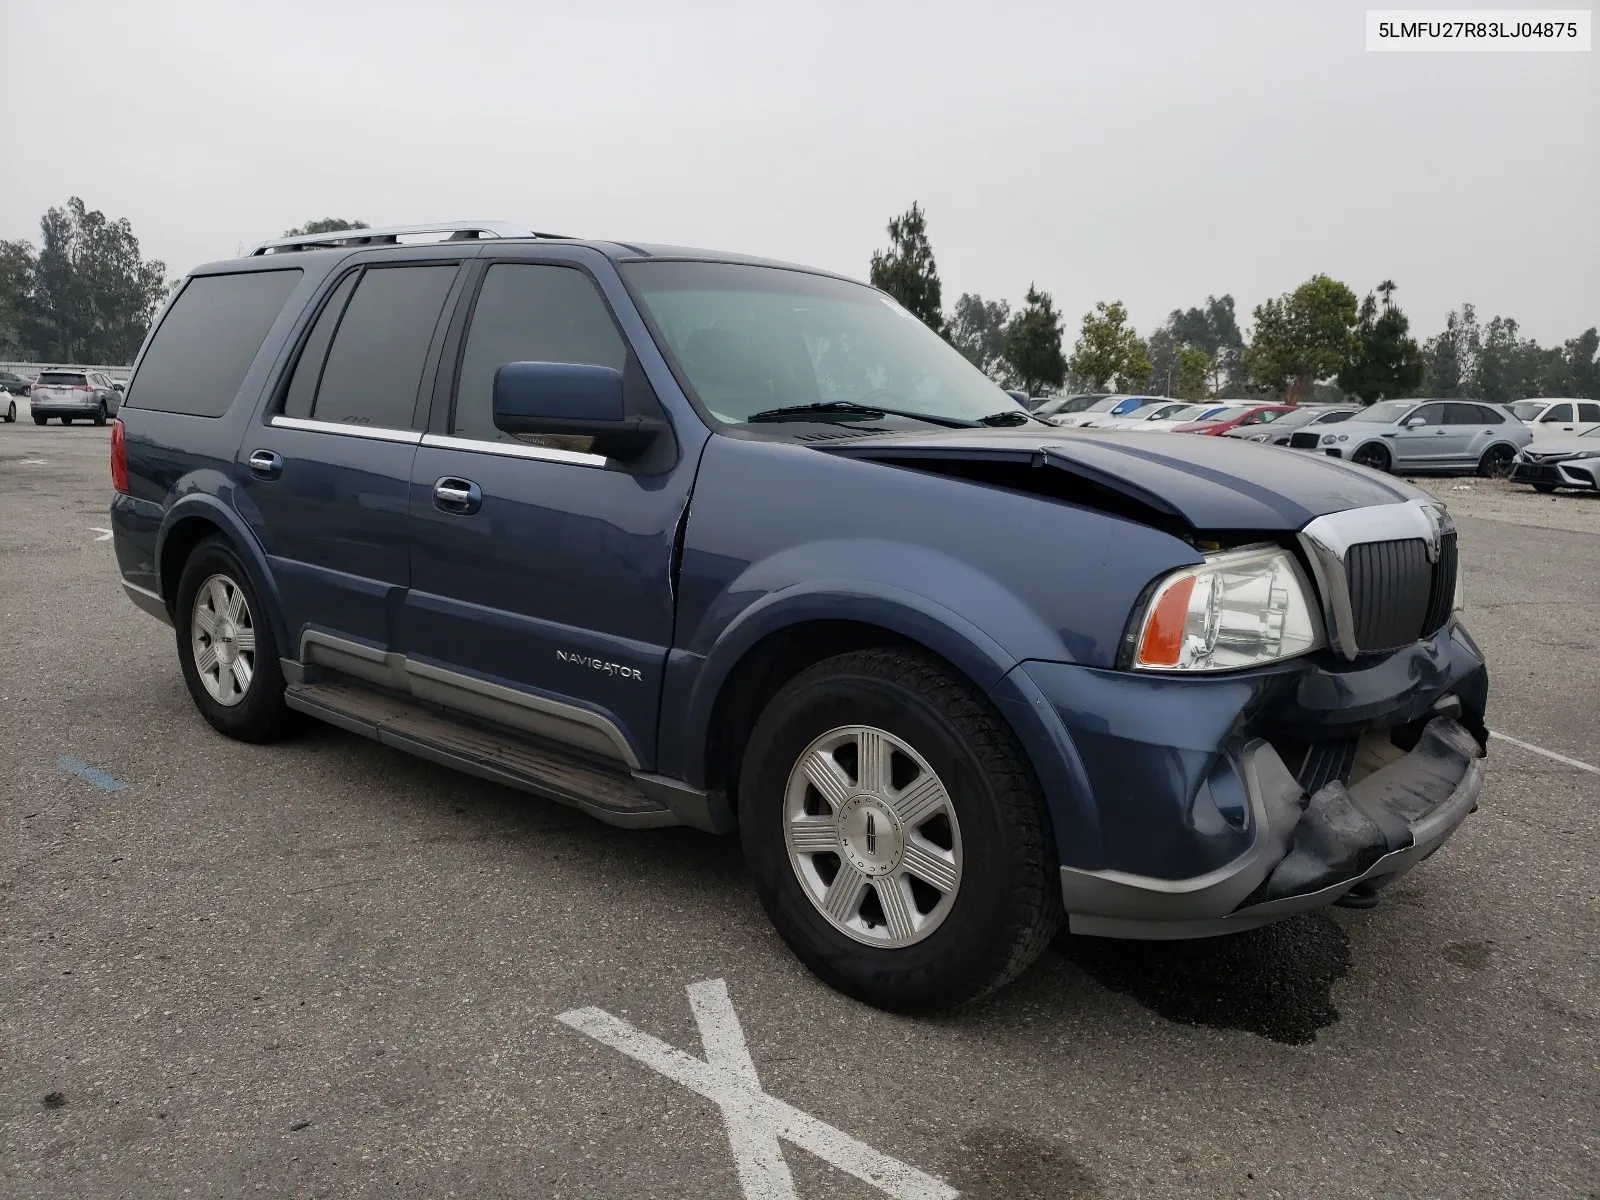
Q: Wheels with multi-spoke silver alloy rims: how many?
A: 2